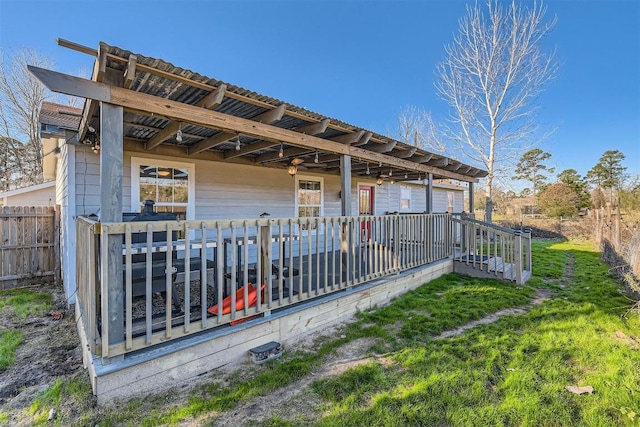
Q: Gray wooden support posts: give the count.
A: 4